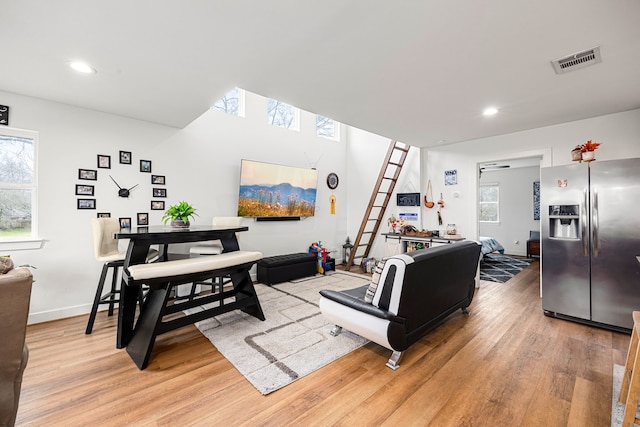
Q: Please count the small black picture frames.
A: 12